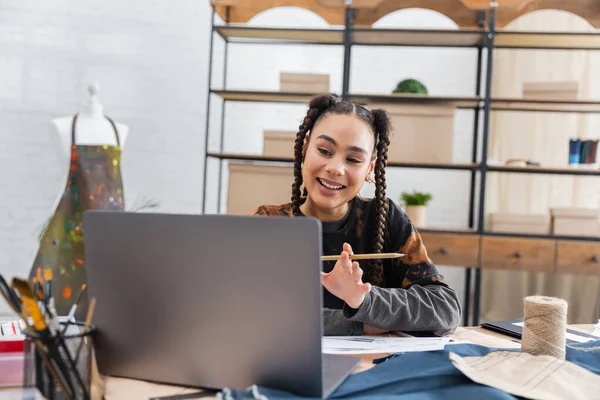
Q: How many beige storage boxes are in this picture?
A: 7